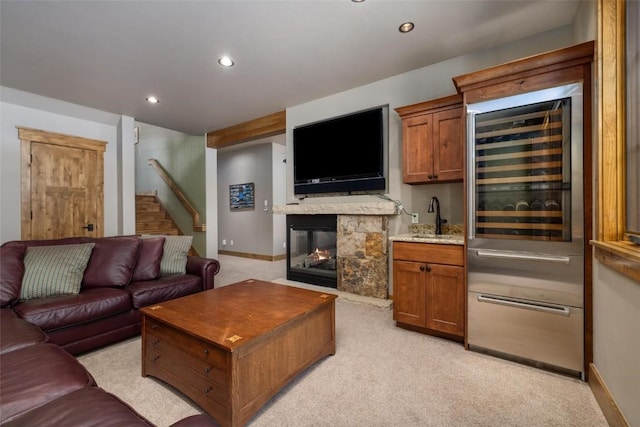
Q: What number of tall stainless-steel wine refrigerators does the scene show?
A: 1